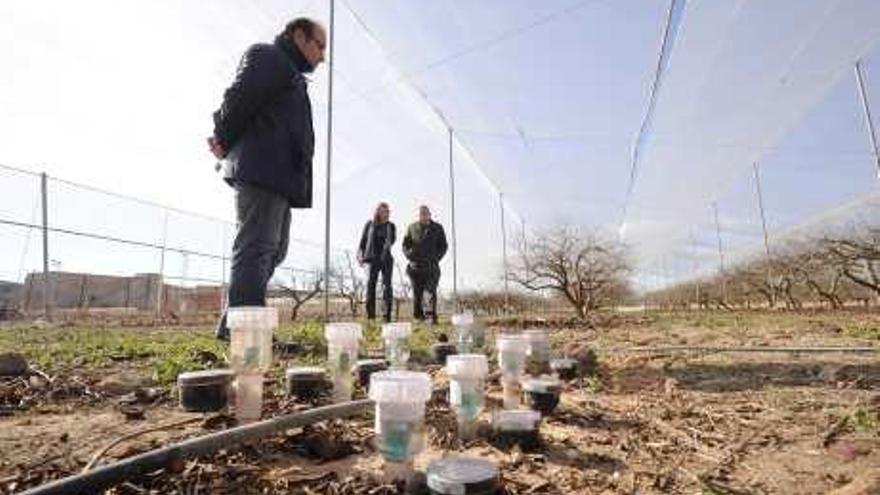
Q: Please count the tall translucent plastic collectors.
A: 8